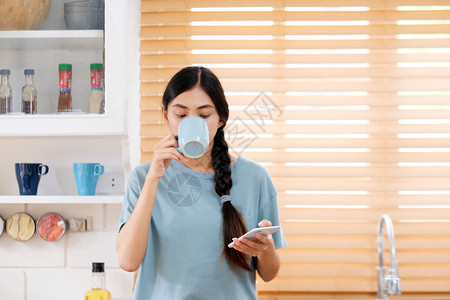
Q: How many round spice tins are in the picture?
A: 3